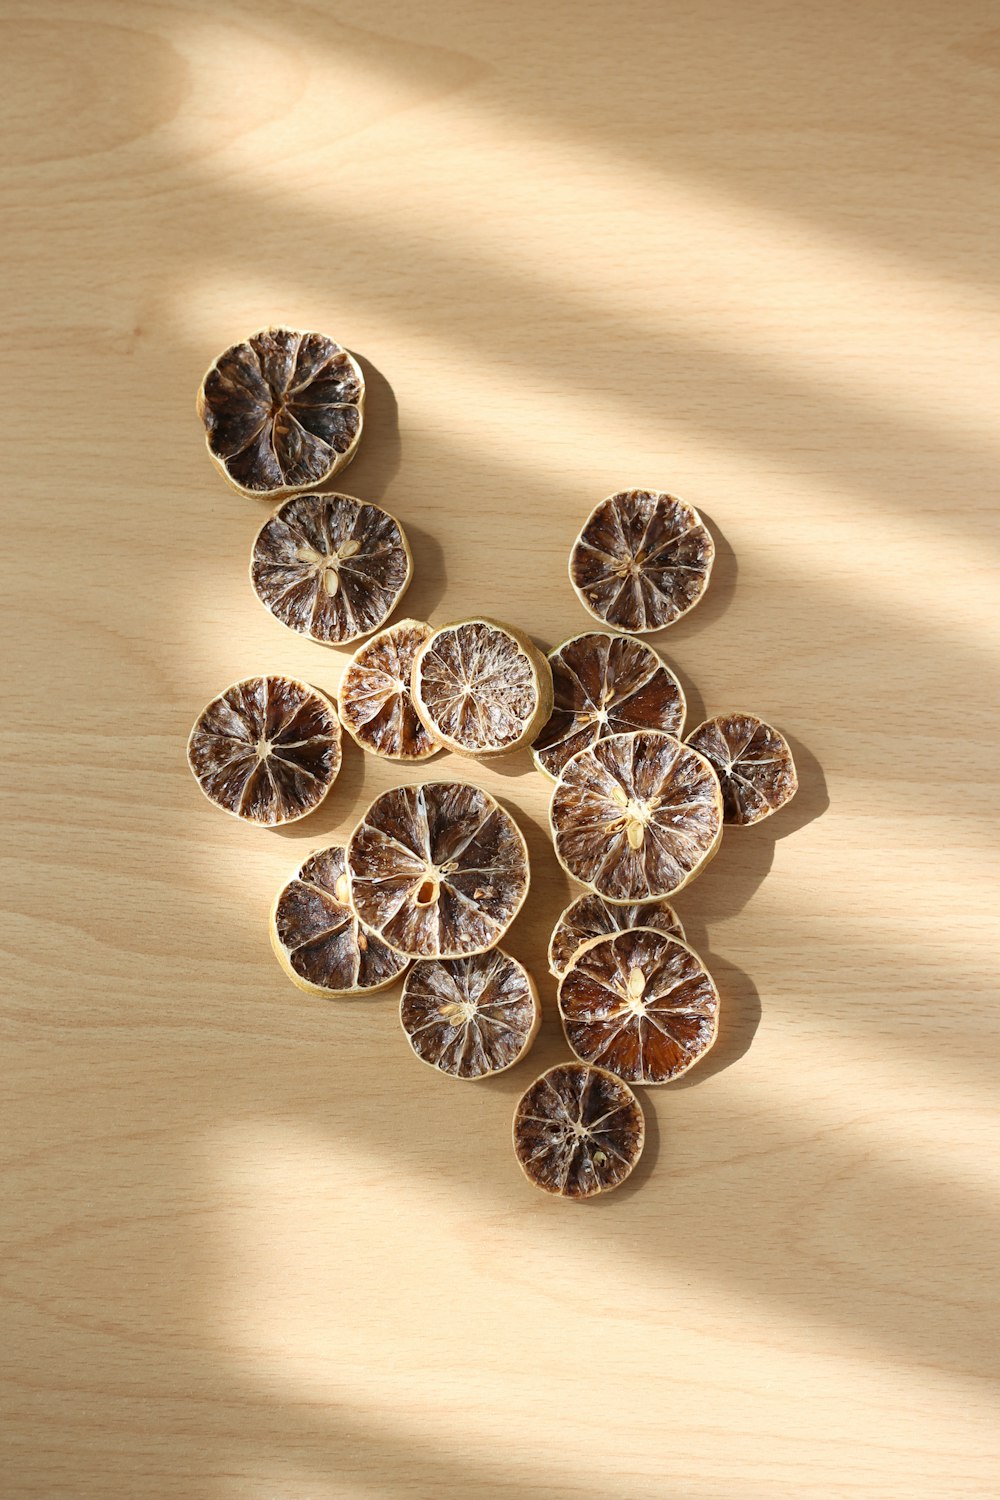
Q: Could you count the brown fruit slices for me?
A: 15